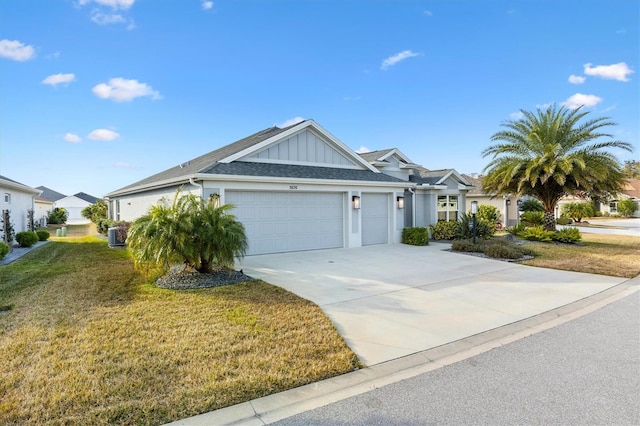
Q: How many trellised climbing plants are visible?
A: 2